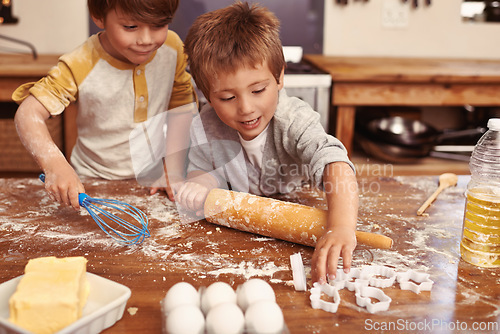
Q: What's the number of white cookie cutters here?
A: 6